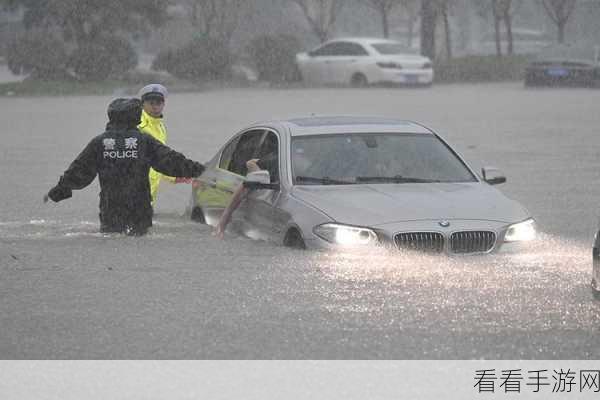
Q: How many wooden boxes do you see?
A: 0